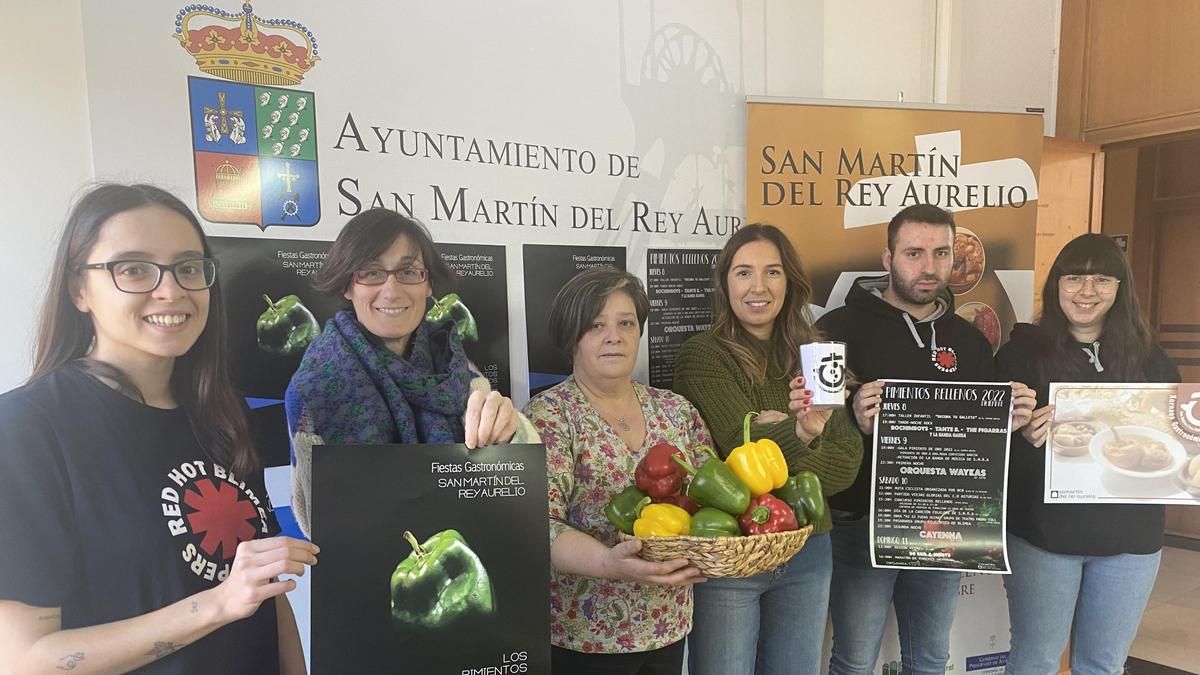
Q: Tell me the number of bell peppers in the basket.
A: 9